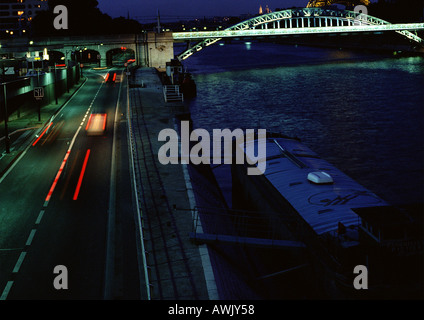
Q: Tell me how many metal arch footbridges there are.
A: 1